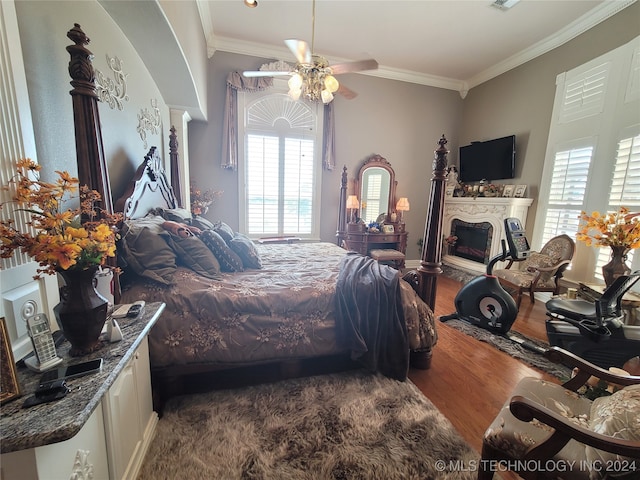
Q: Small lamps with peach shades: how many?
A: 2